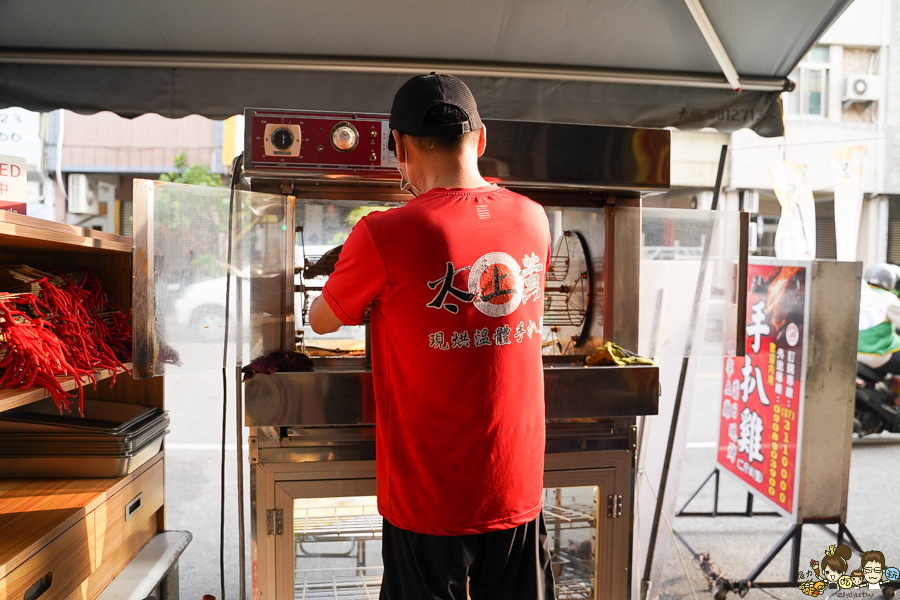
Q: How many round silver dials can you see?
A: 1